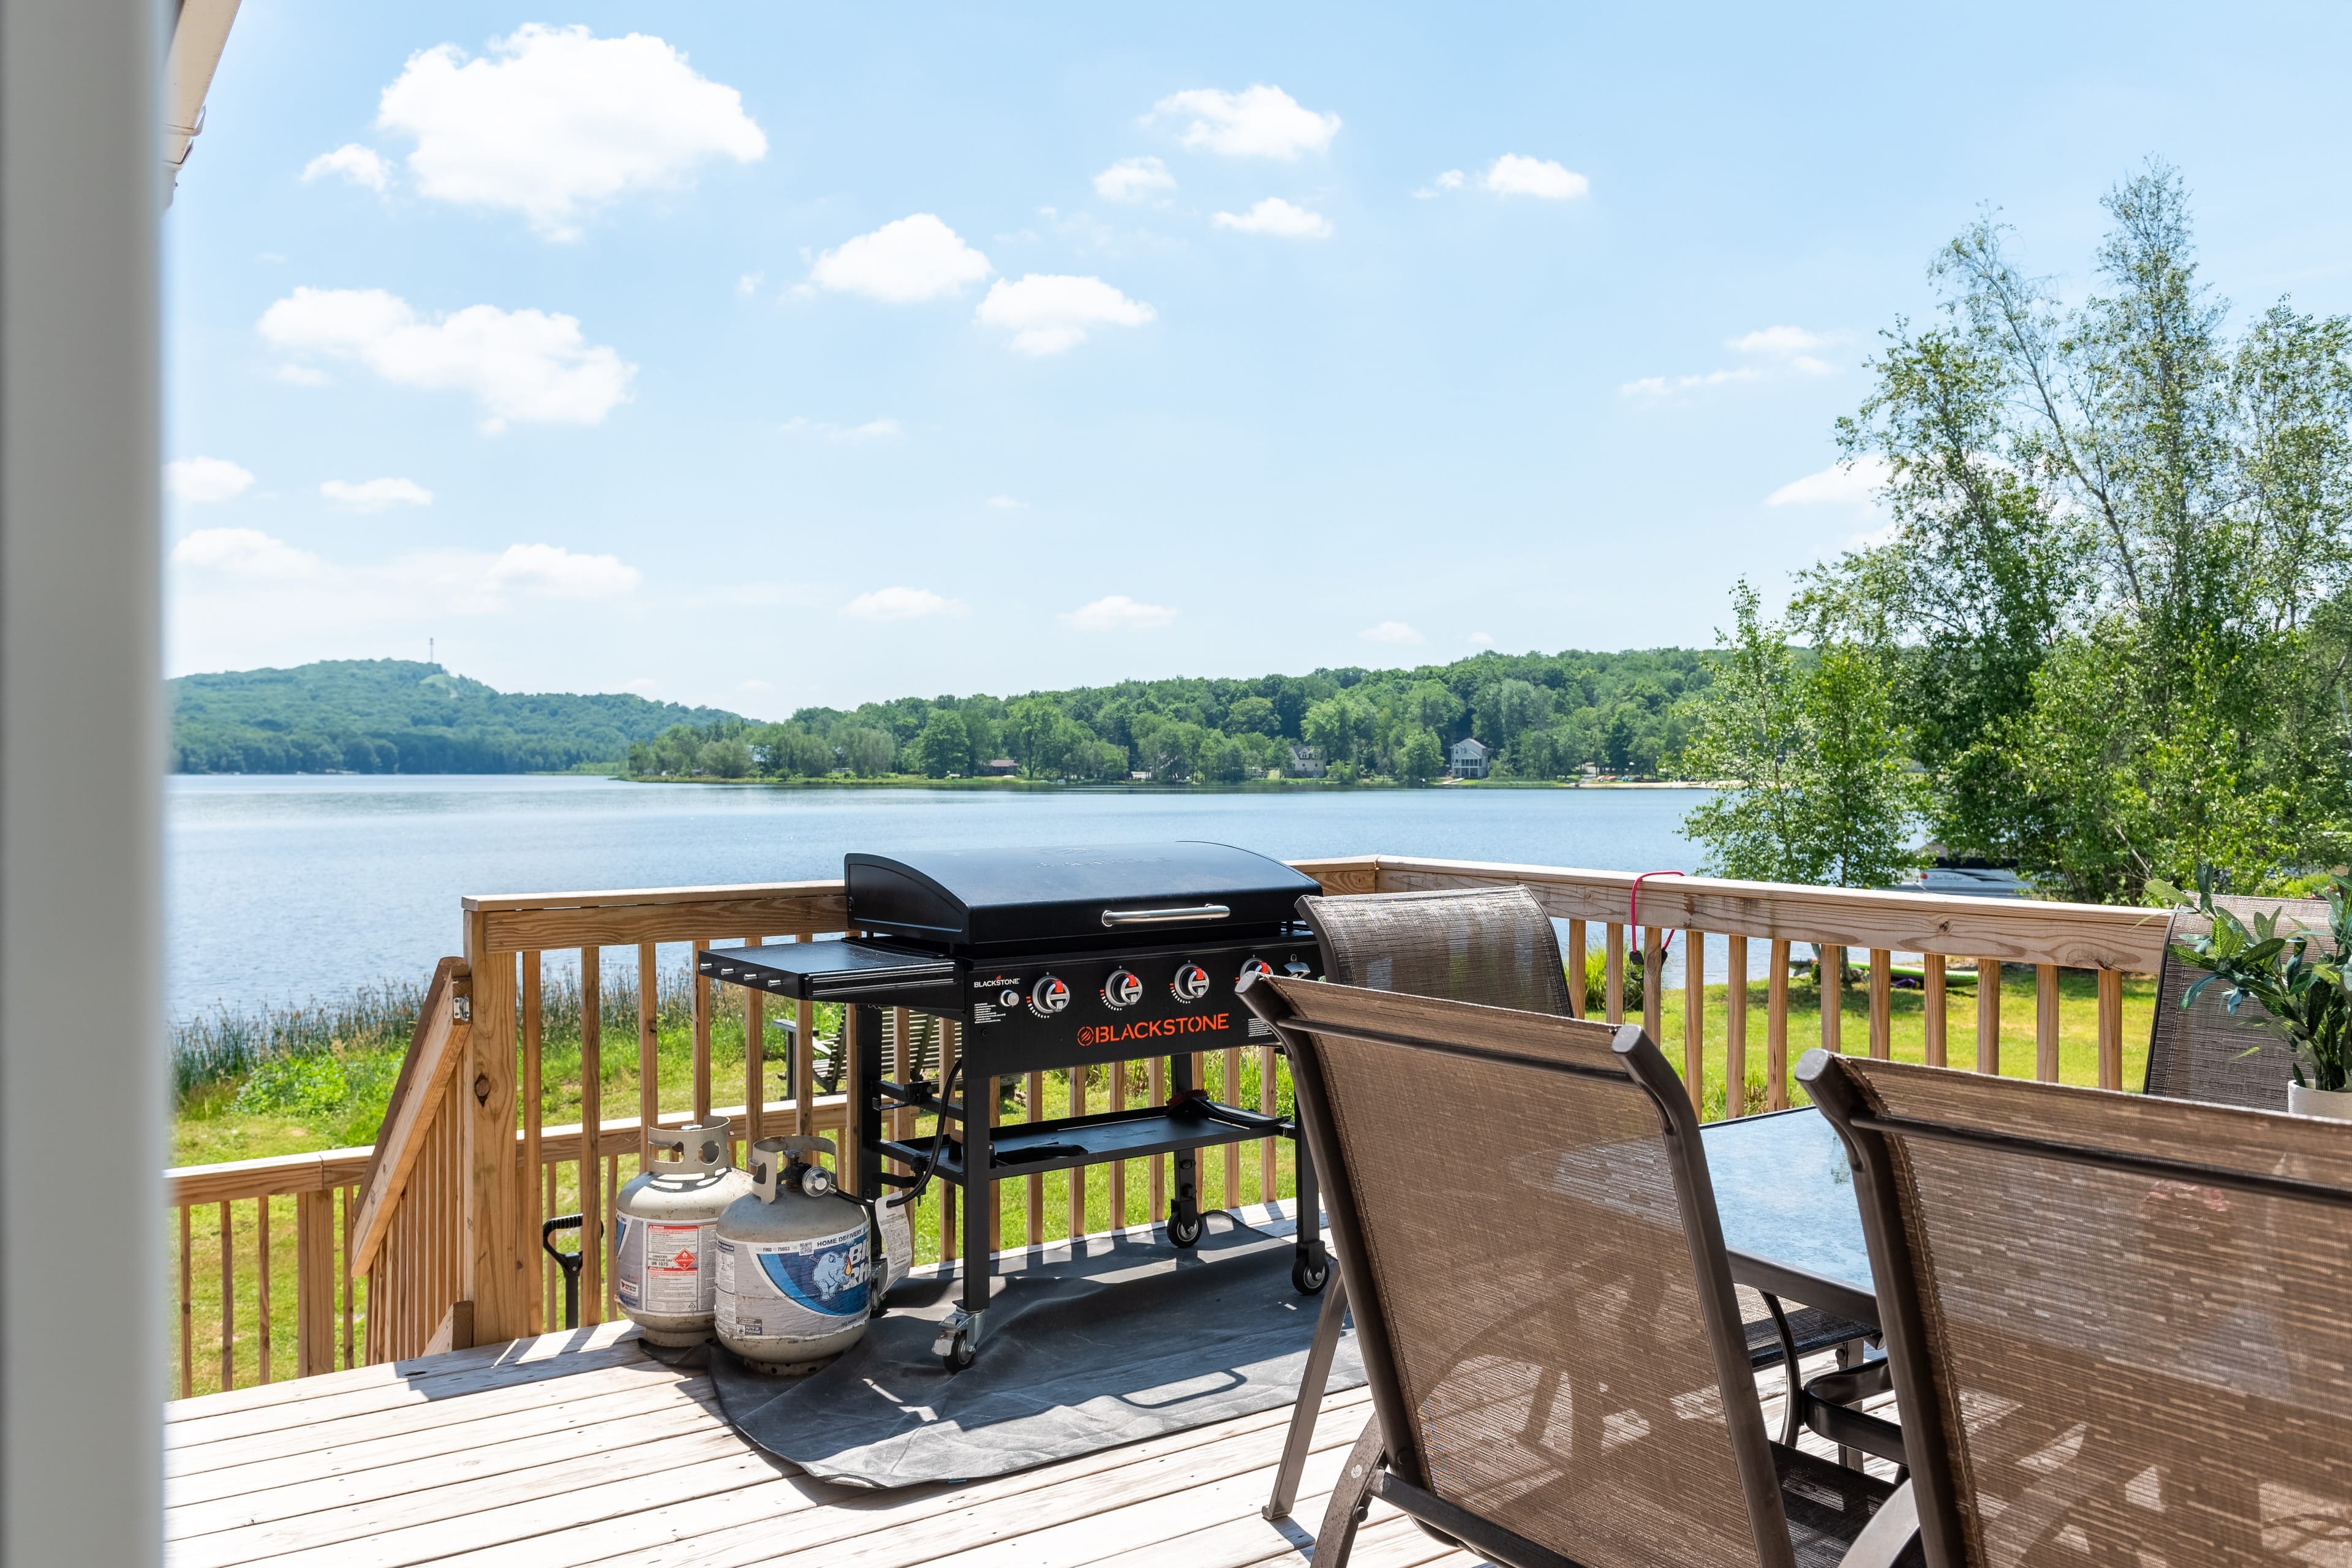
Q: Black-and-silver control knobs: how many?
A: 4